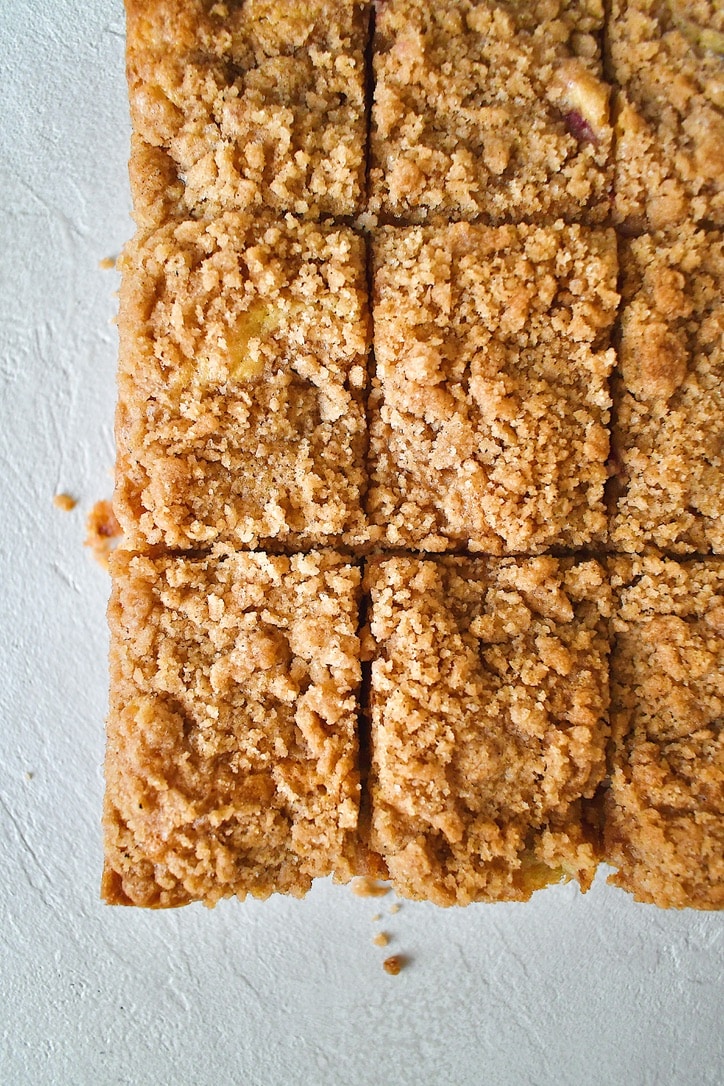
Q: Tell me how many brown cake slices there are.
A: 9